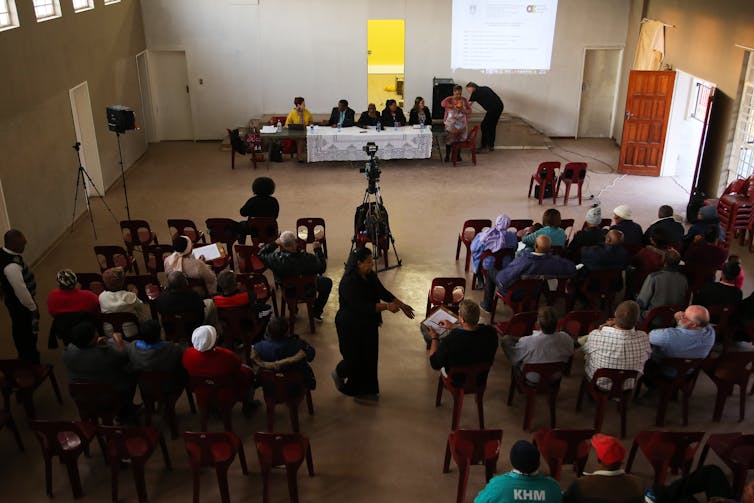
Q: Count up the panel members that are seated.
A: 5